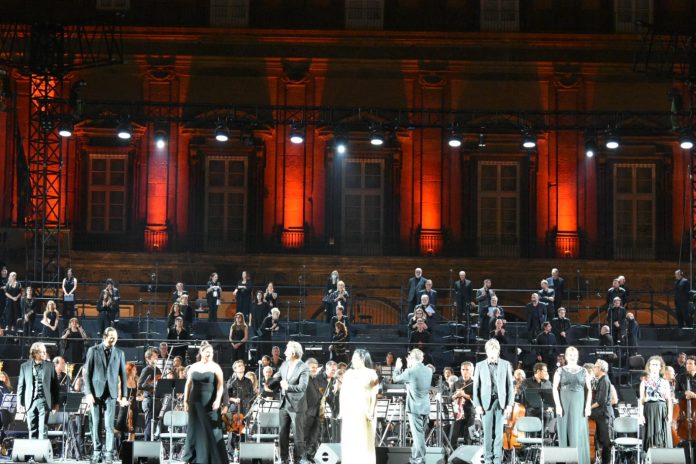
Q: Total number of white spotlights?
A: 12